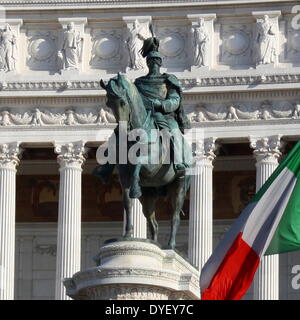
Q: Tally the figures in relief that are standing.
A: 5